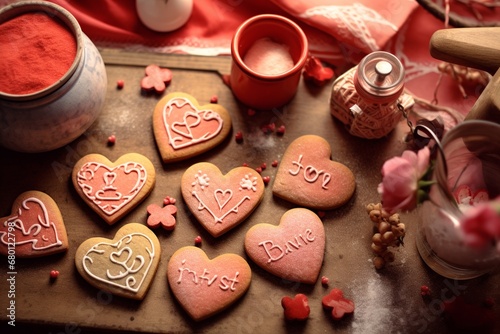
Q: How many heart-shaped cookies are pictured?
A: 8